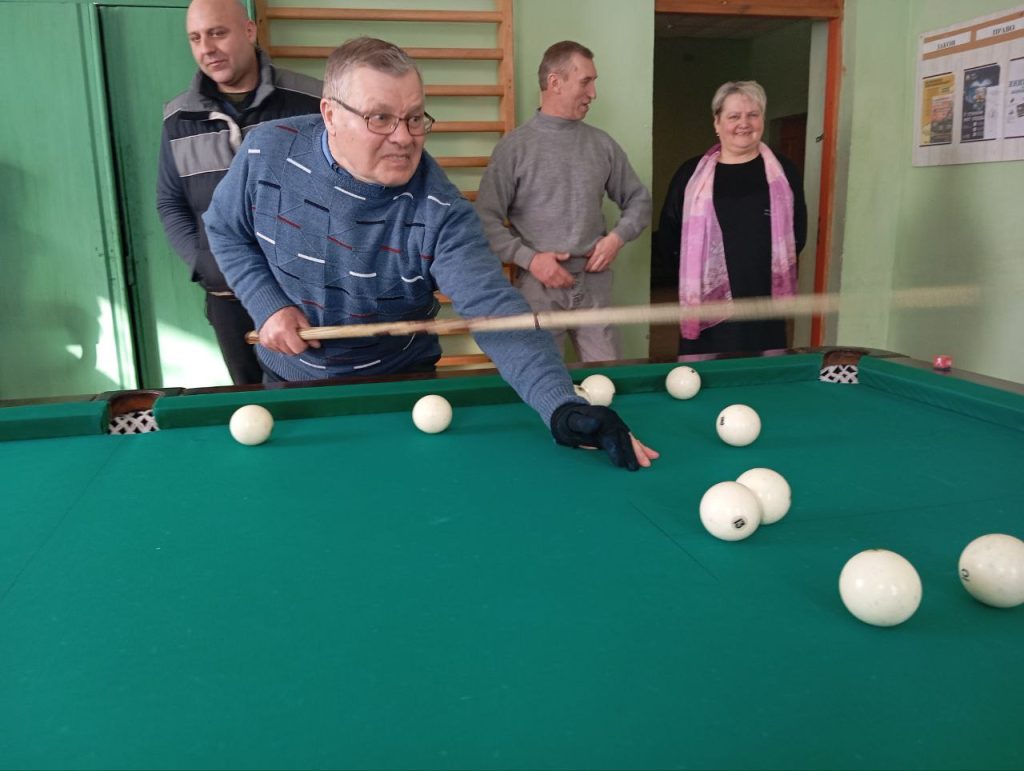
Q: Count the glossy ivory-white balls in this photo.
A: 10